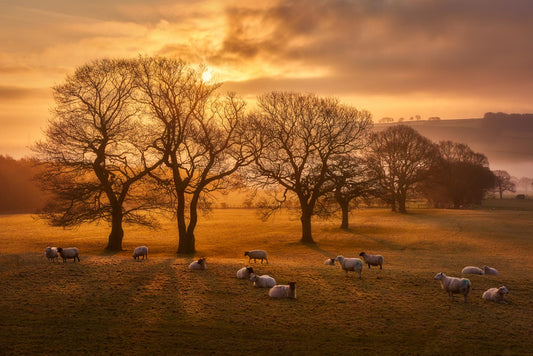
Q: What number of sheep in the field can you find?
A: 15